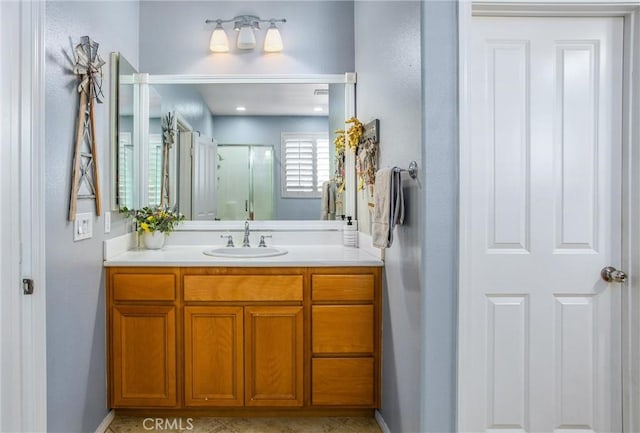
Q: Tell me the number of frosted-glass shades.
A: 3